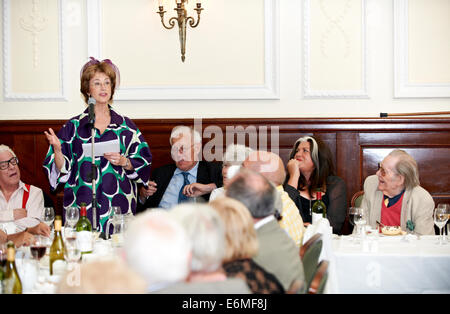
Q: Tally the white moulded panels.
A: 4